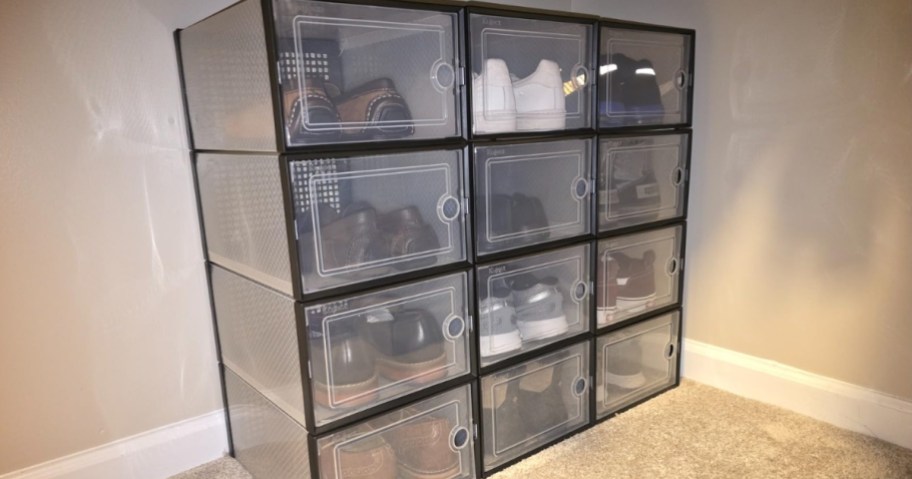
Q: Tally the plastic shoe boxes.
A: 12